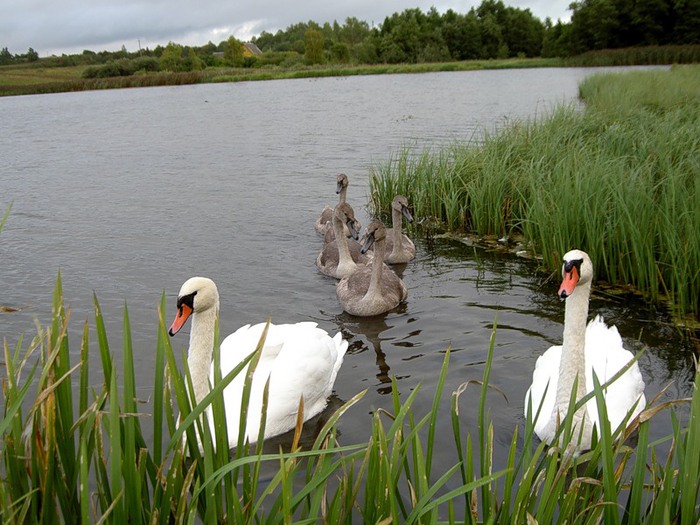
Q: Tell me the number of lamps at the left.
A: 0